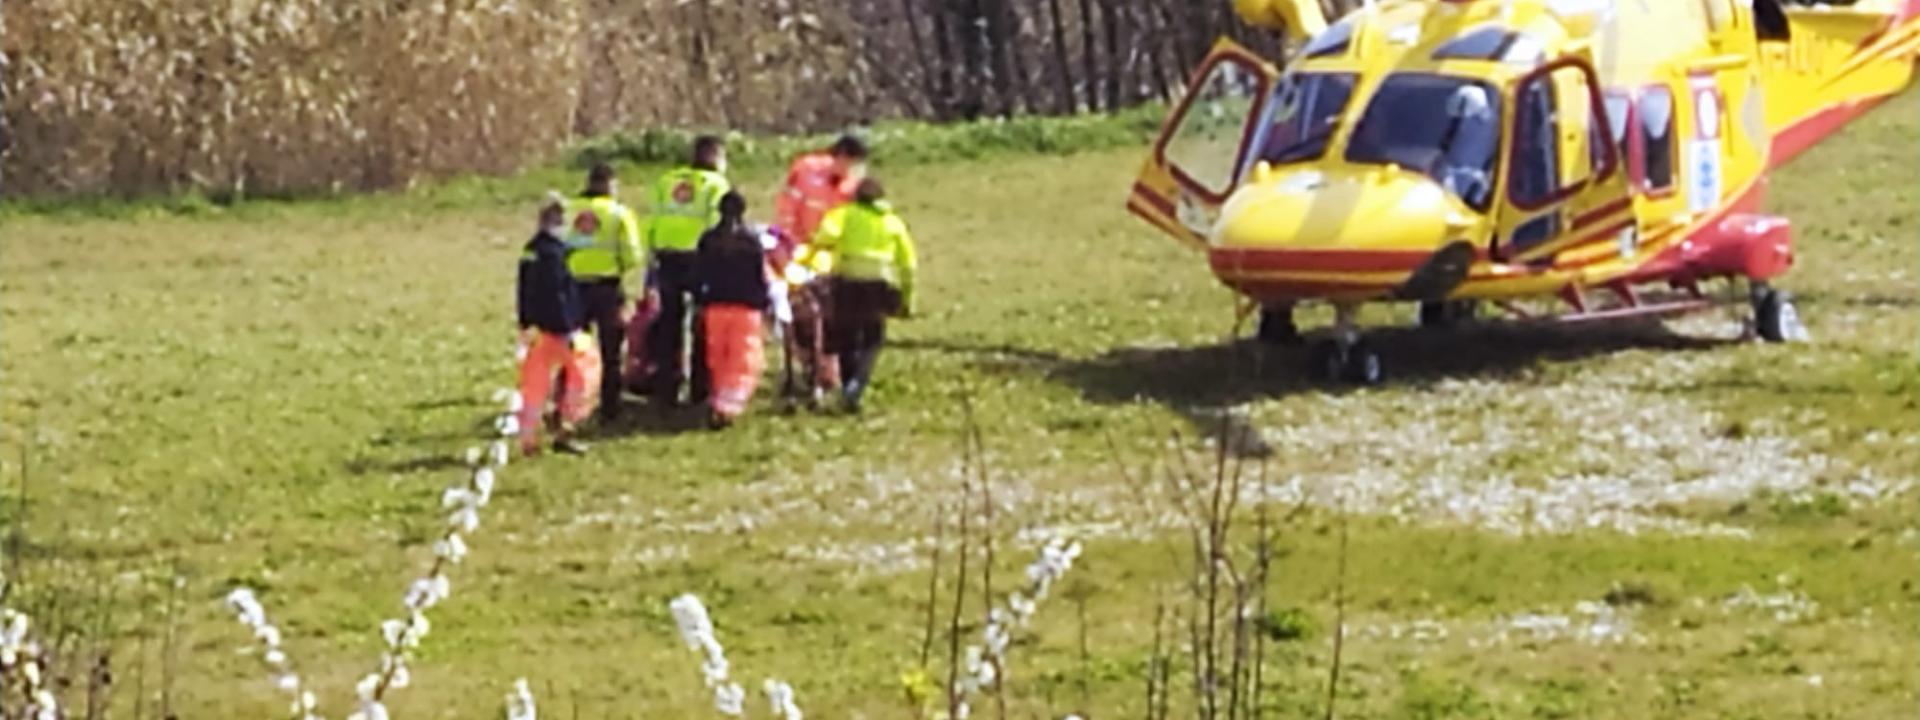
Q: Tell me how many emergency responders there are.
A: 6